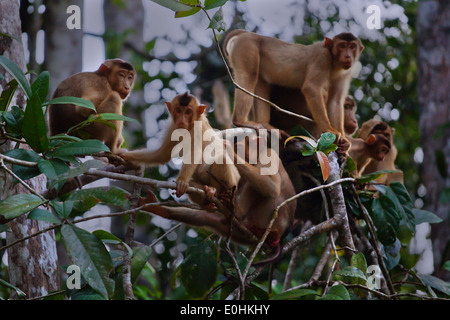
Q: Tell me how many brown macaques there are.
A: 7